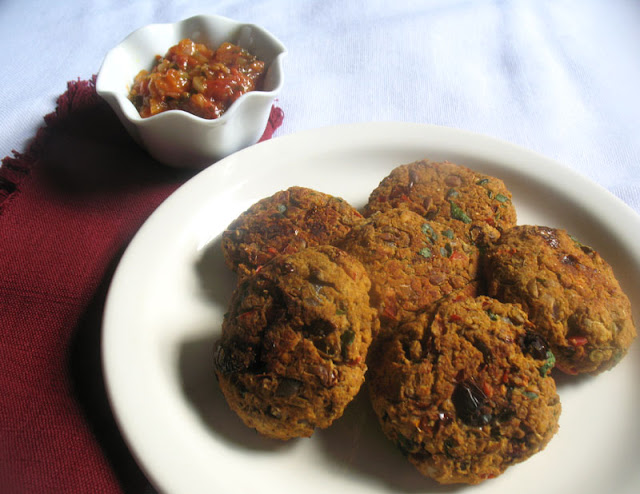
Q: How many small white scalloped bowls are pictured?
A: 1